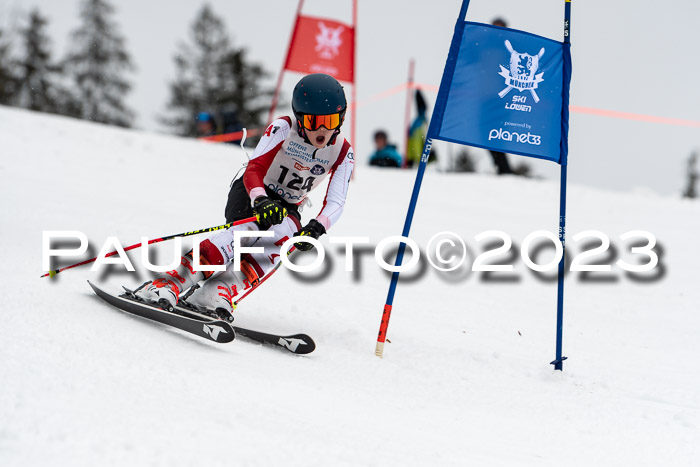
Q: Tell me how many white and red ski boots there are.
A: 2